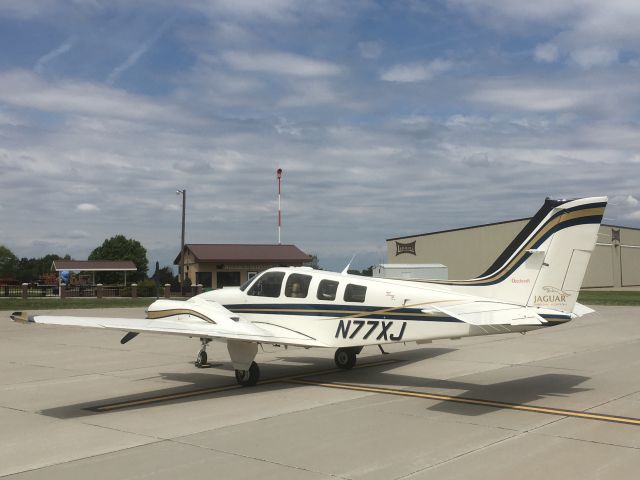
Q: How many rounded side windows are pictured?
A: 4